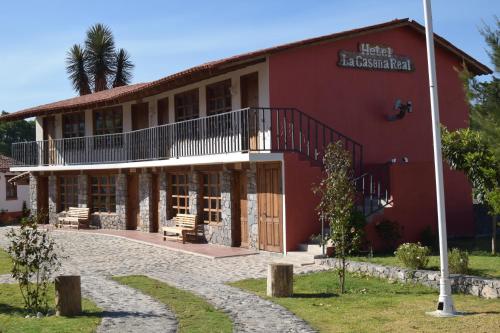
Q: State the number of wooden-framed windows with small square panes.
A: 8